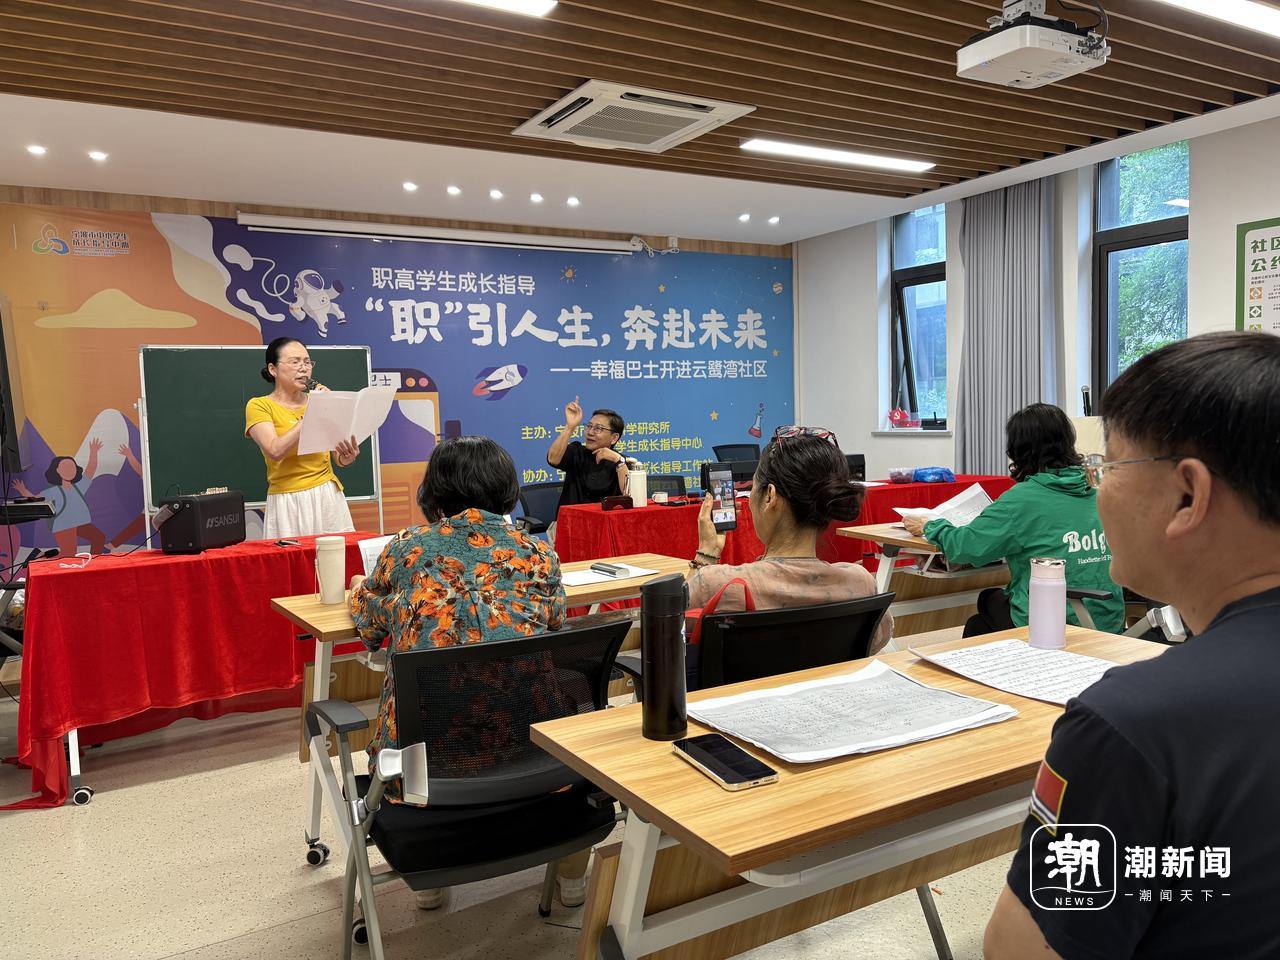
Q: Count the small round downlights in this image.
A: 9